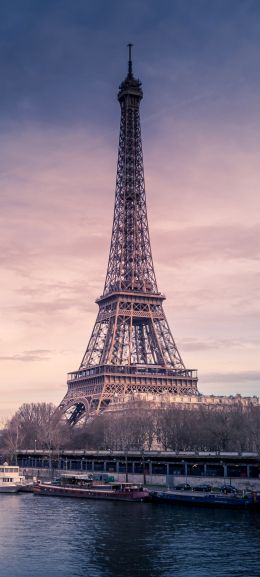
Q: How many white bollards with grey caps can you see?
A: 0